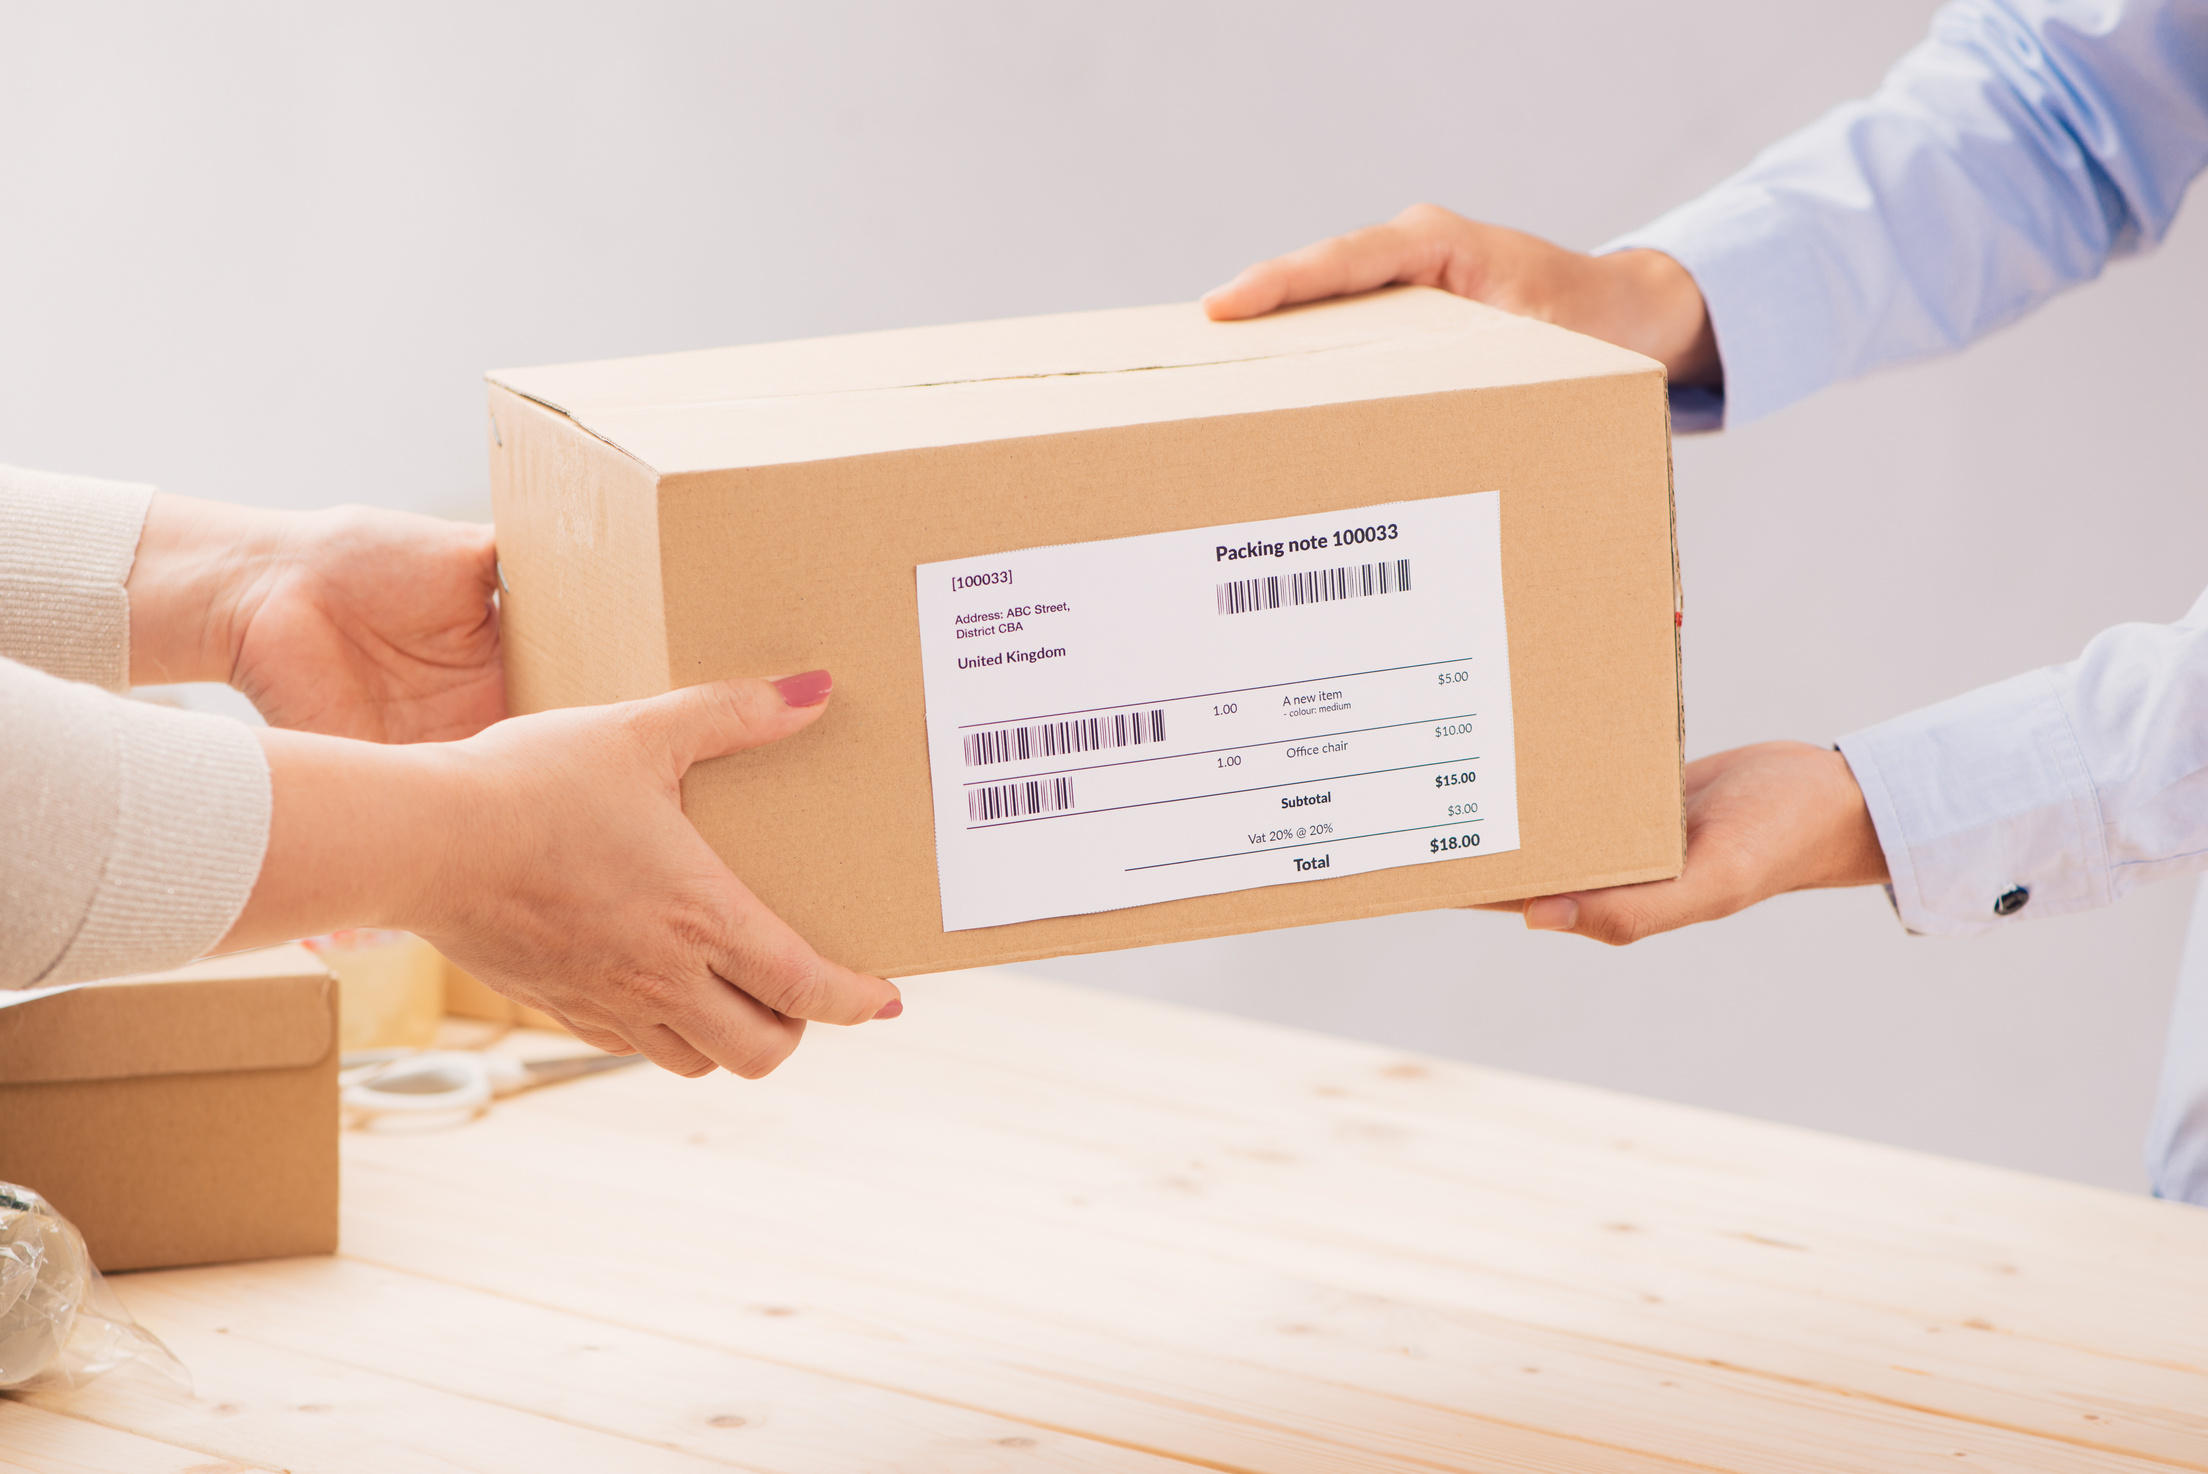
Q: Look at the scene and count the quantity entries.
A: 2